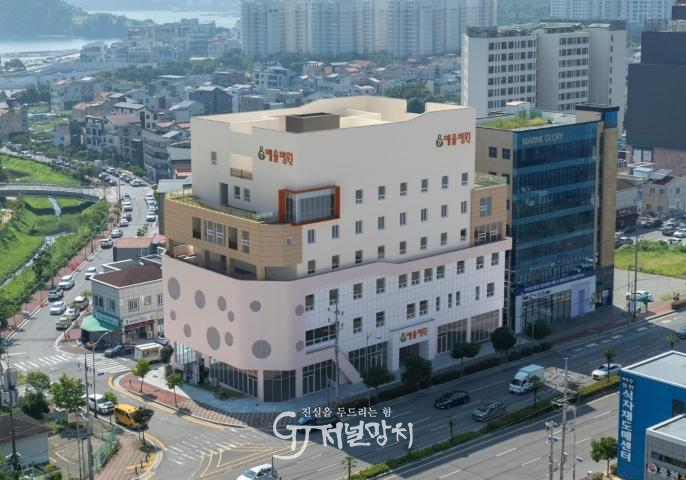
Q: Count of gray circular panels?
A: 12